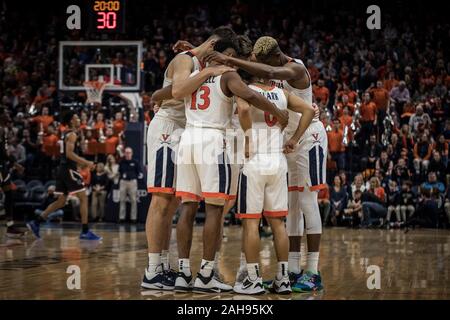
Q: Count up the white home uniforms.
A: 5